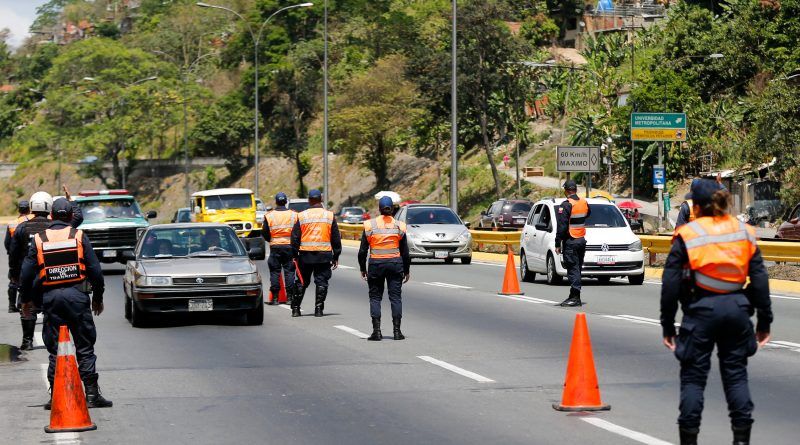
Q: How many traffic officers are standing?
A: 9